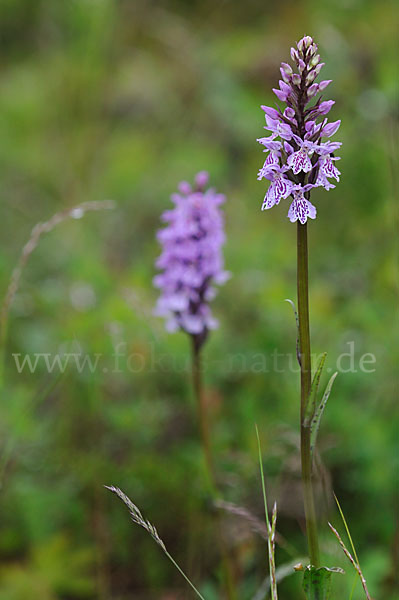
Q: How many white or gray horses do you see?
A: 0